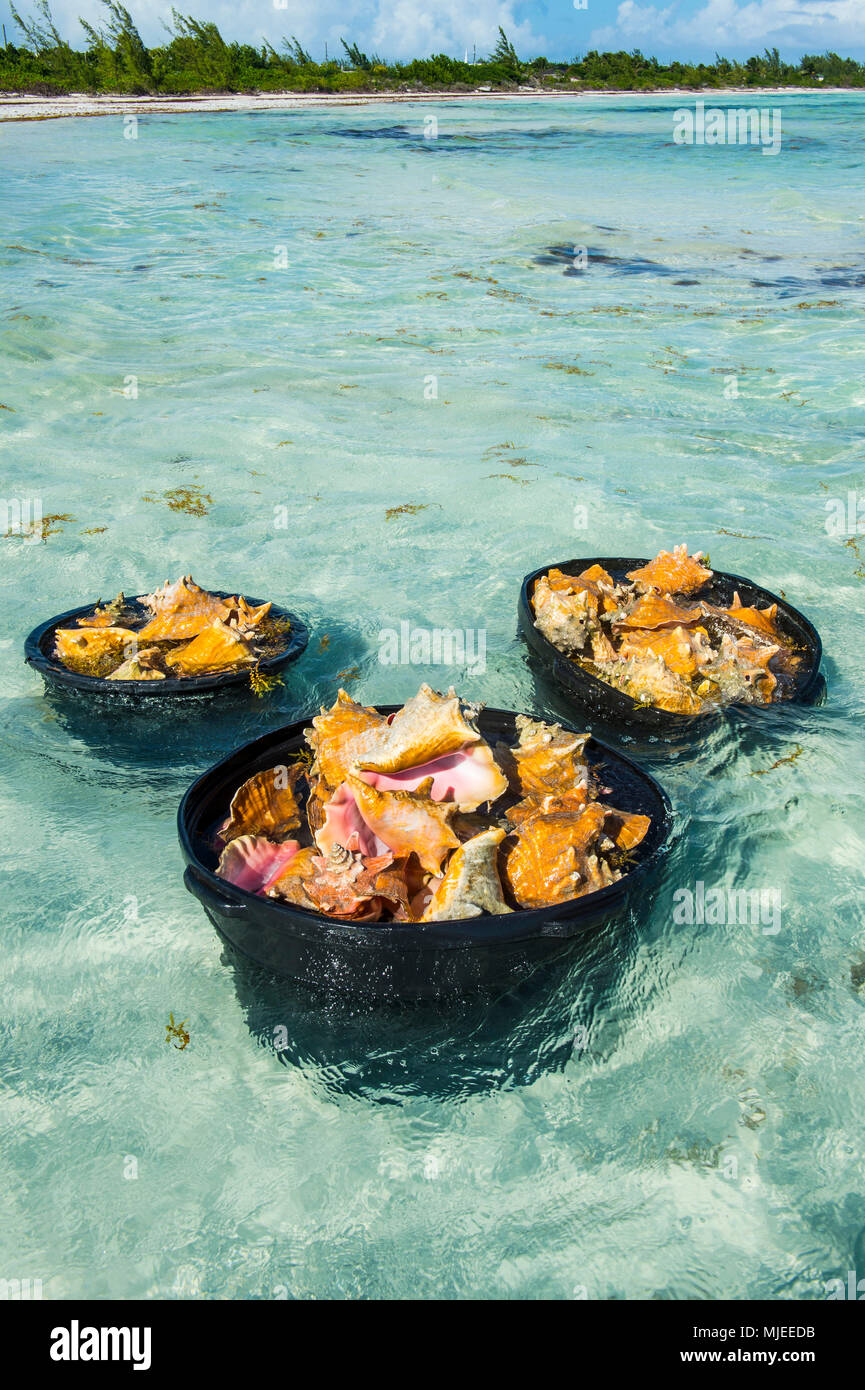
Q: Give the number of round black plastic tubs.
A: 3